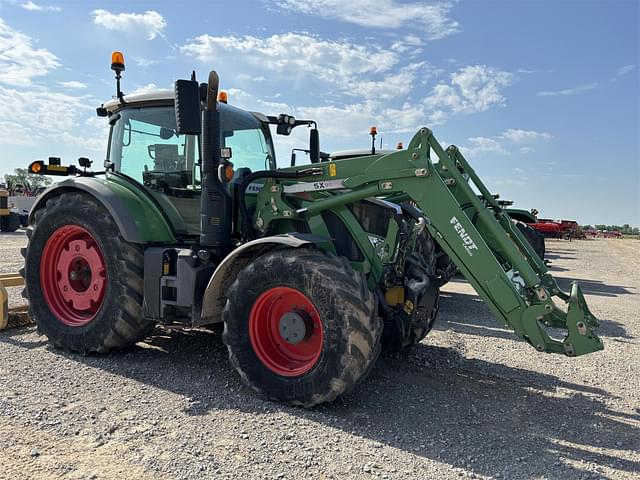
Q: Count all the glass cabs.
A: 1